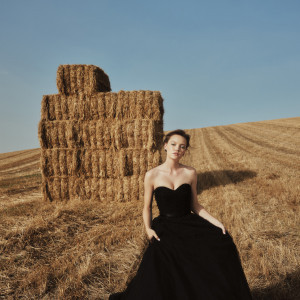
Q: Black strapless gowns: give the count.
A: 1